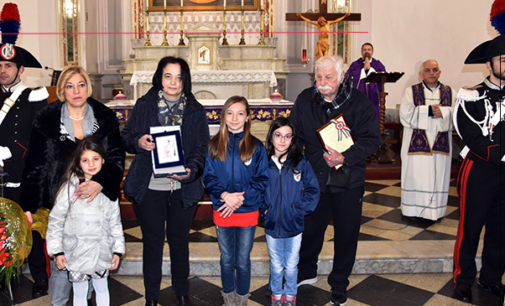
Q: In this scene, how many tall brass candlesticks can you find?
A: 6